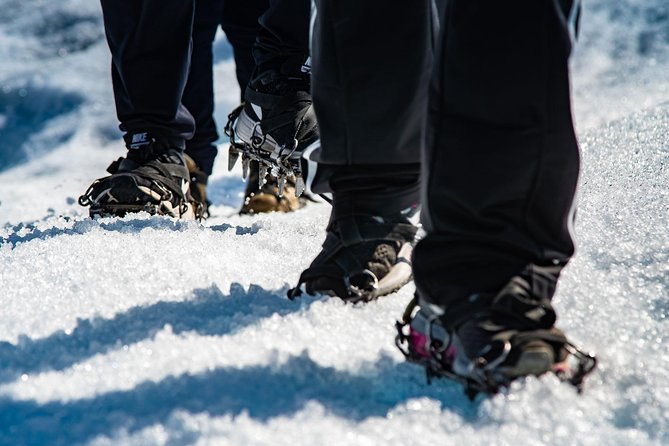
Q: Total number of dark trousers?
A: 3